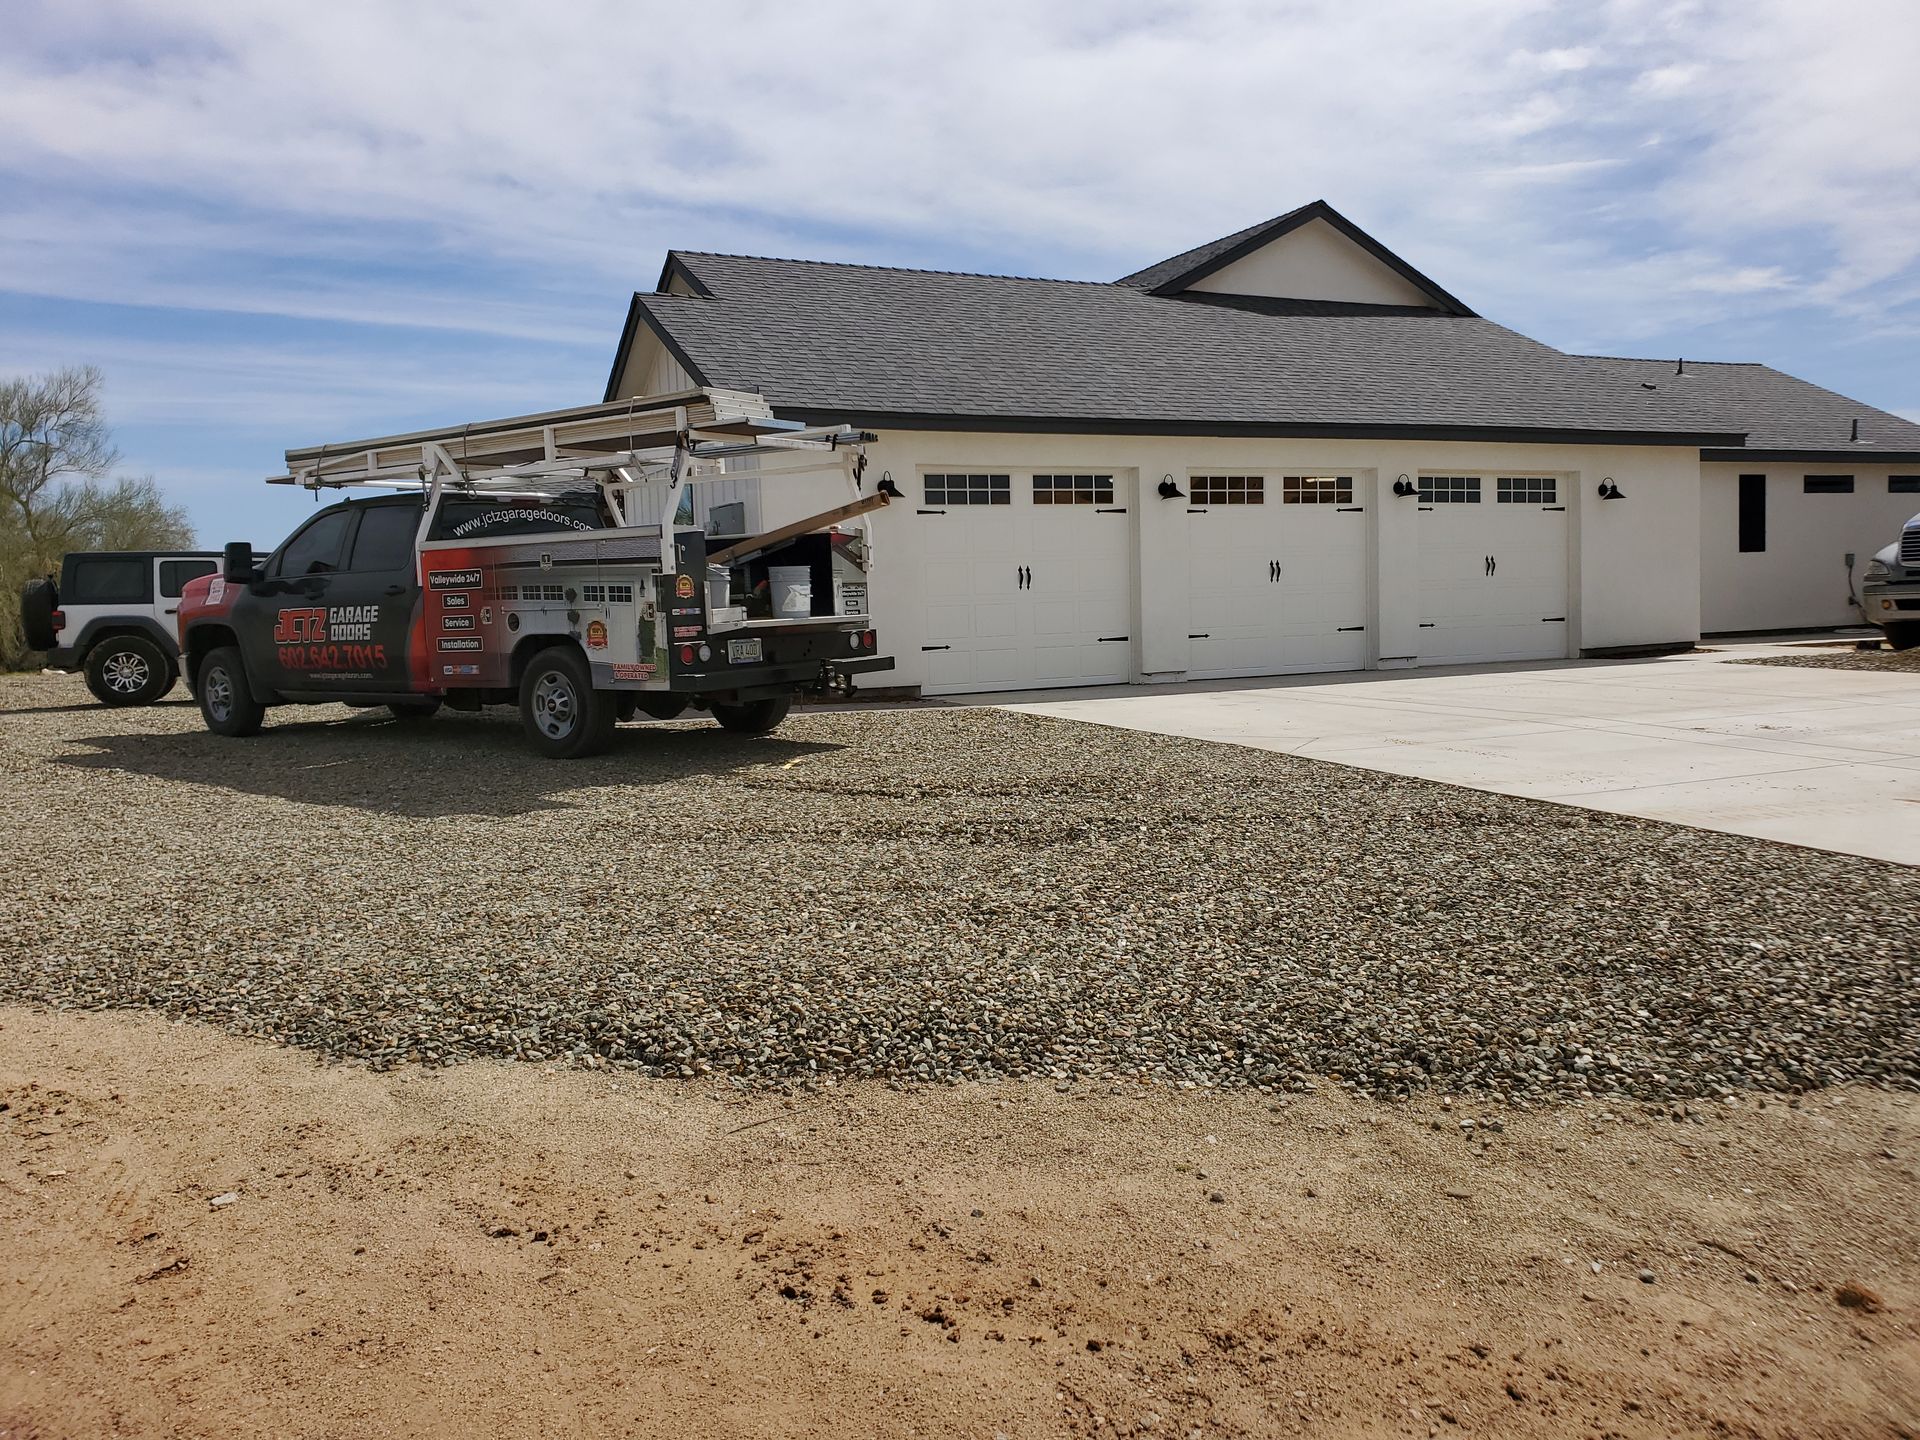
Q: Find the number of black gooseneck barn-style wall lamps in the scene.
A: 4